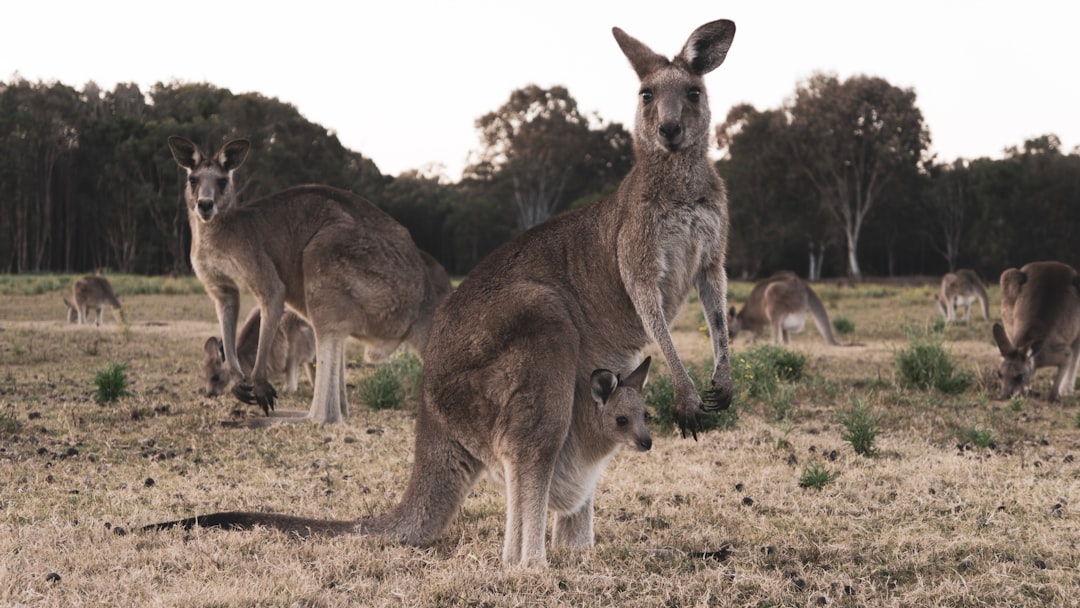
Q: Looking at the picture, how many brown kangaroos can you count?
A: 8